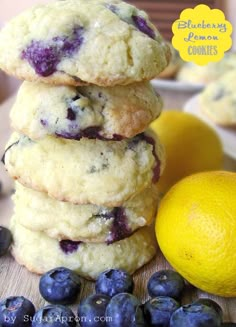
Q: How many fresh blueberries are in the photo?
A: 11